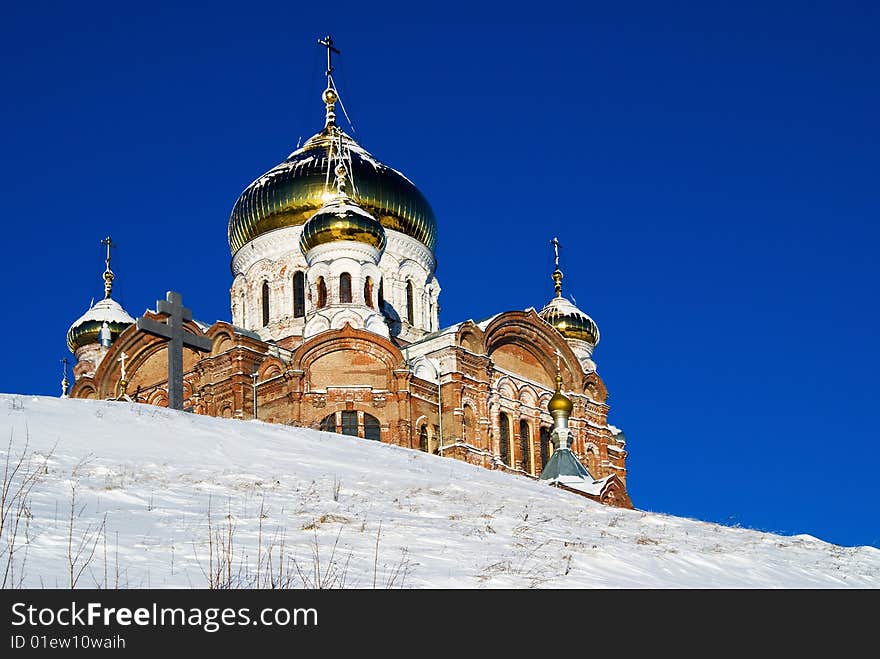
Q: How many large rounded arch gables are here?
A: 3